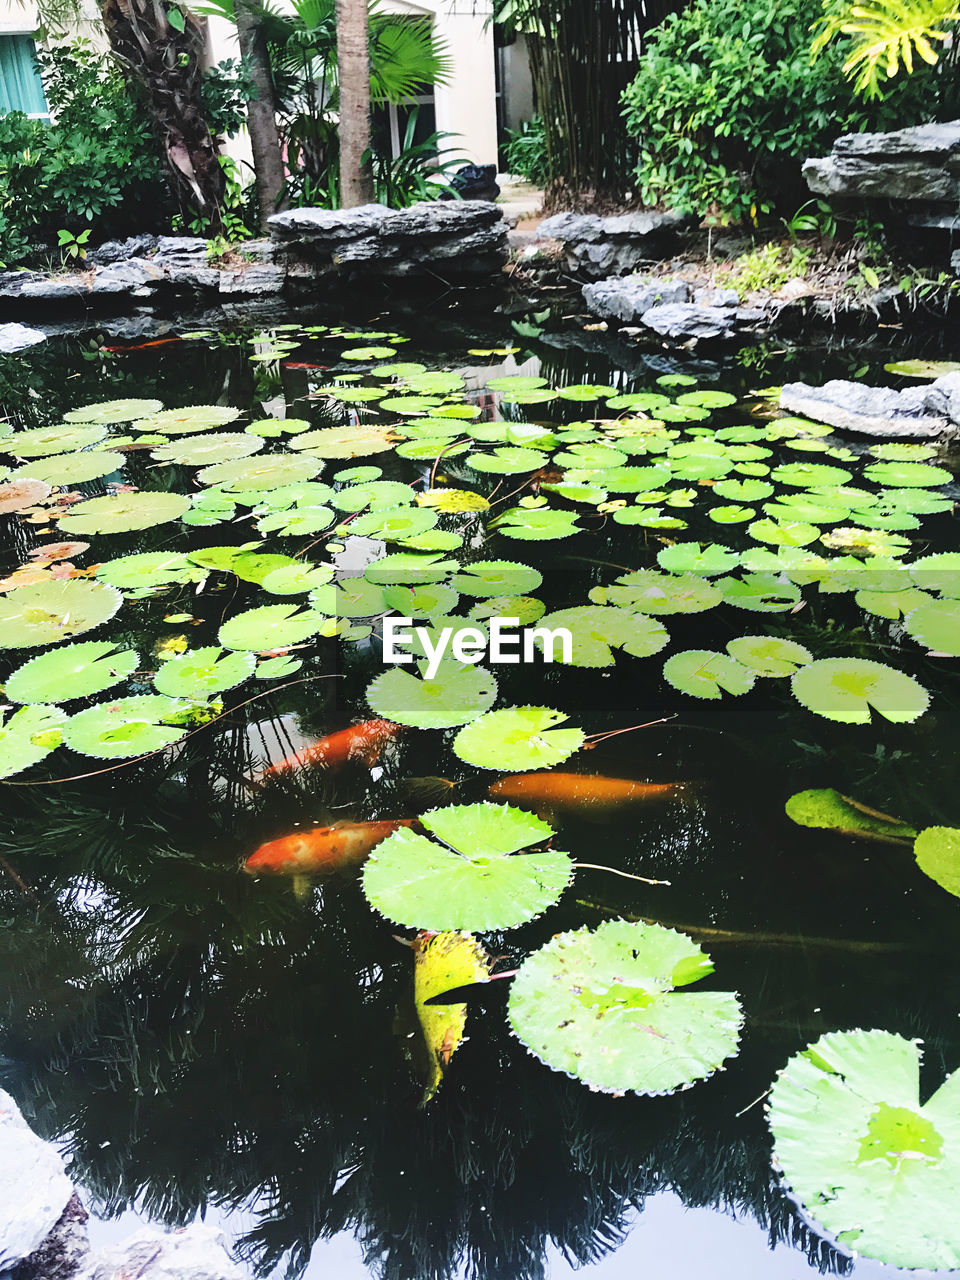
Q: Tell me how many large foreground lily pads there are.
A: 3